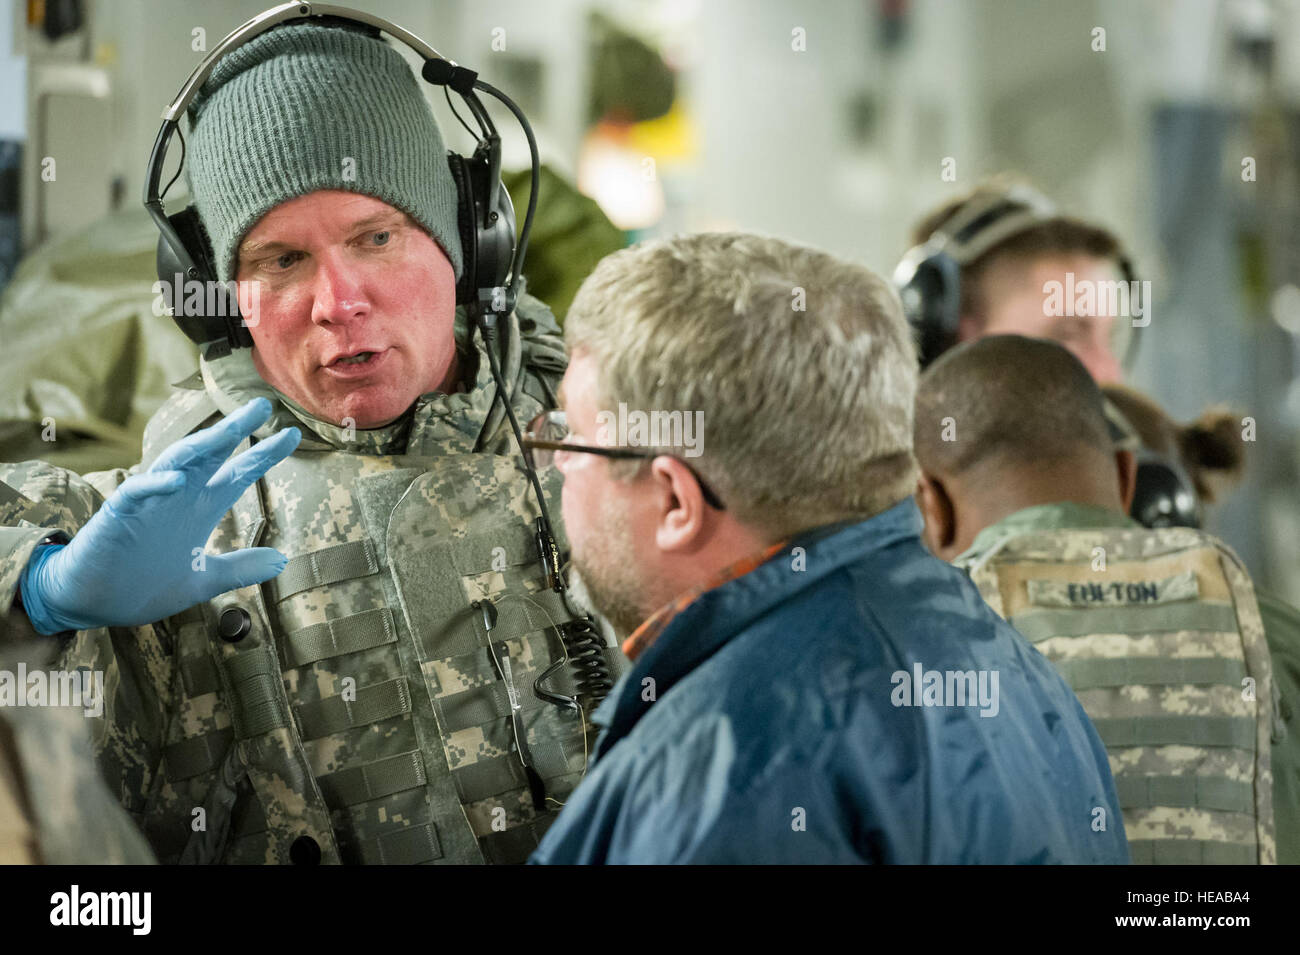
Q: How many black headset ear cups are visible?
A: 4